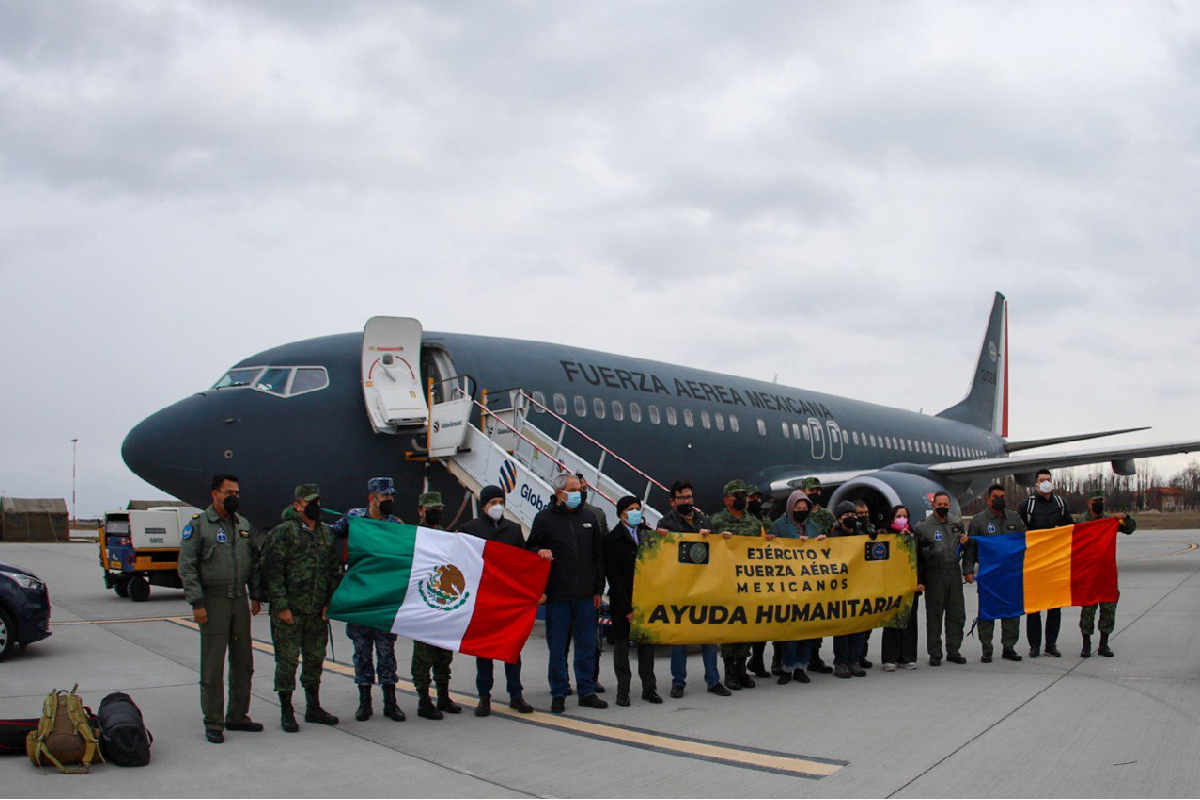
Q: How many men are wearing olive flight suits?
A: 3